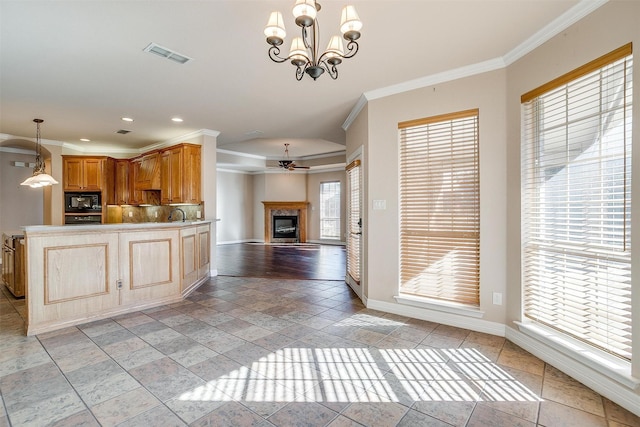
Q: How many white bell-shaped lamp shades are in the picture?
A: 5